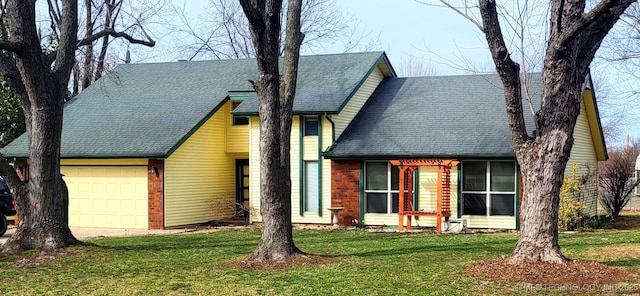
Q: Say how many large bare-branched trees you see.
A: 3